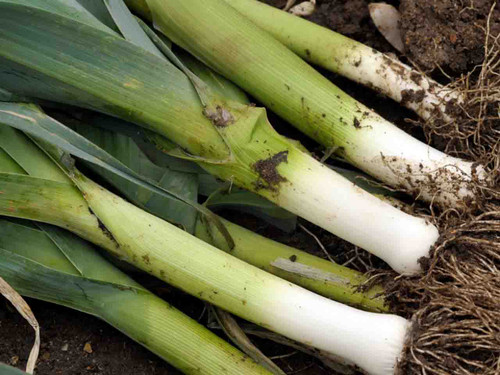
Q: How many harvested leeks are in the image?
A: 6